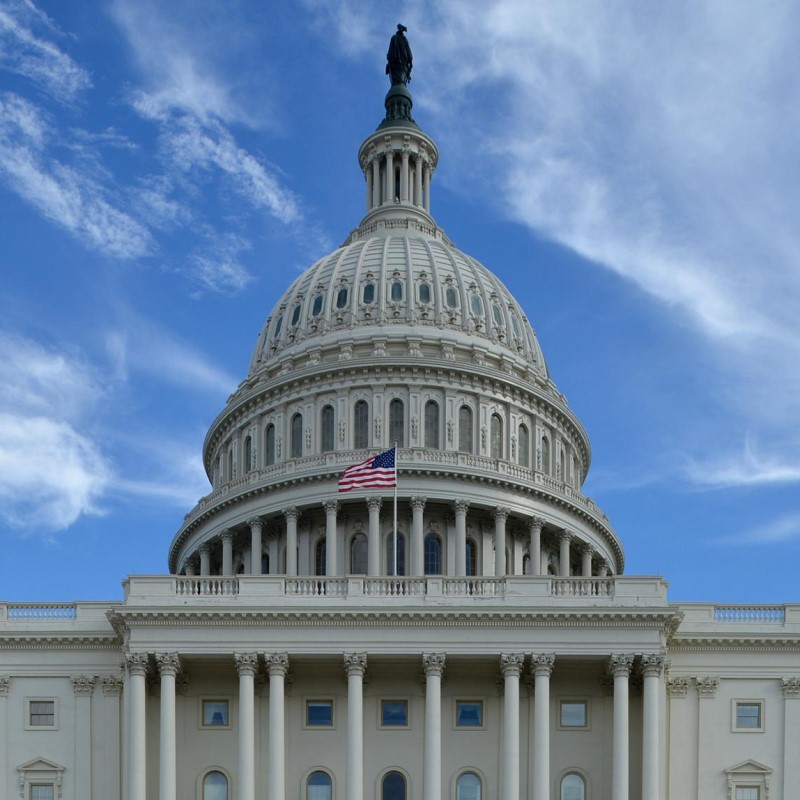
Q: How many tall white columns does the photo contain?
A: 10